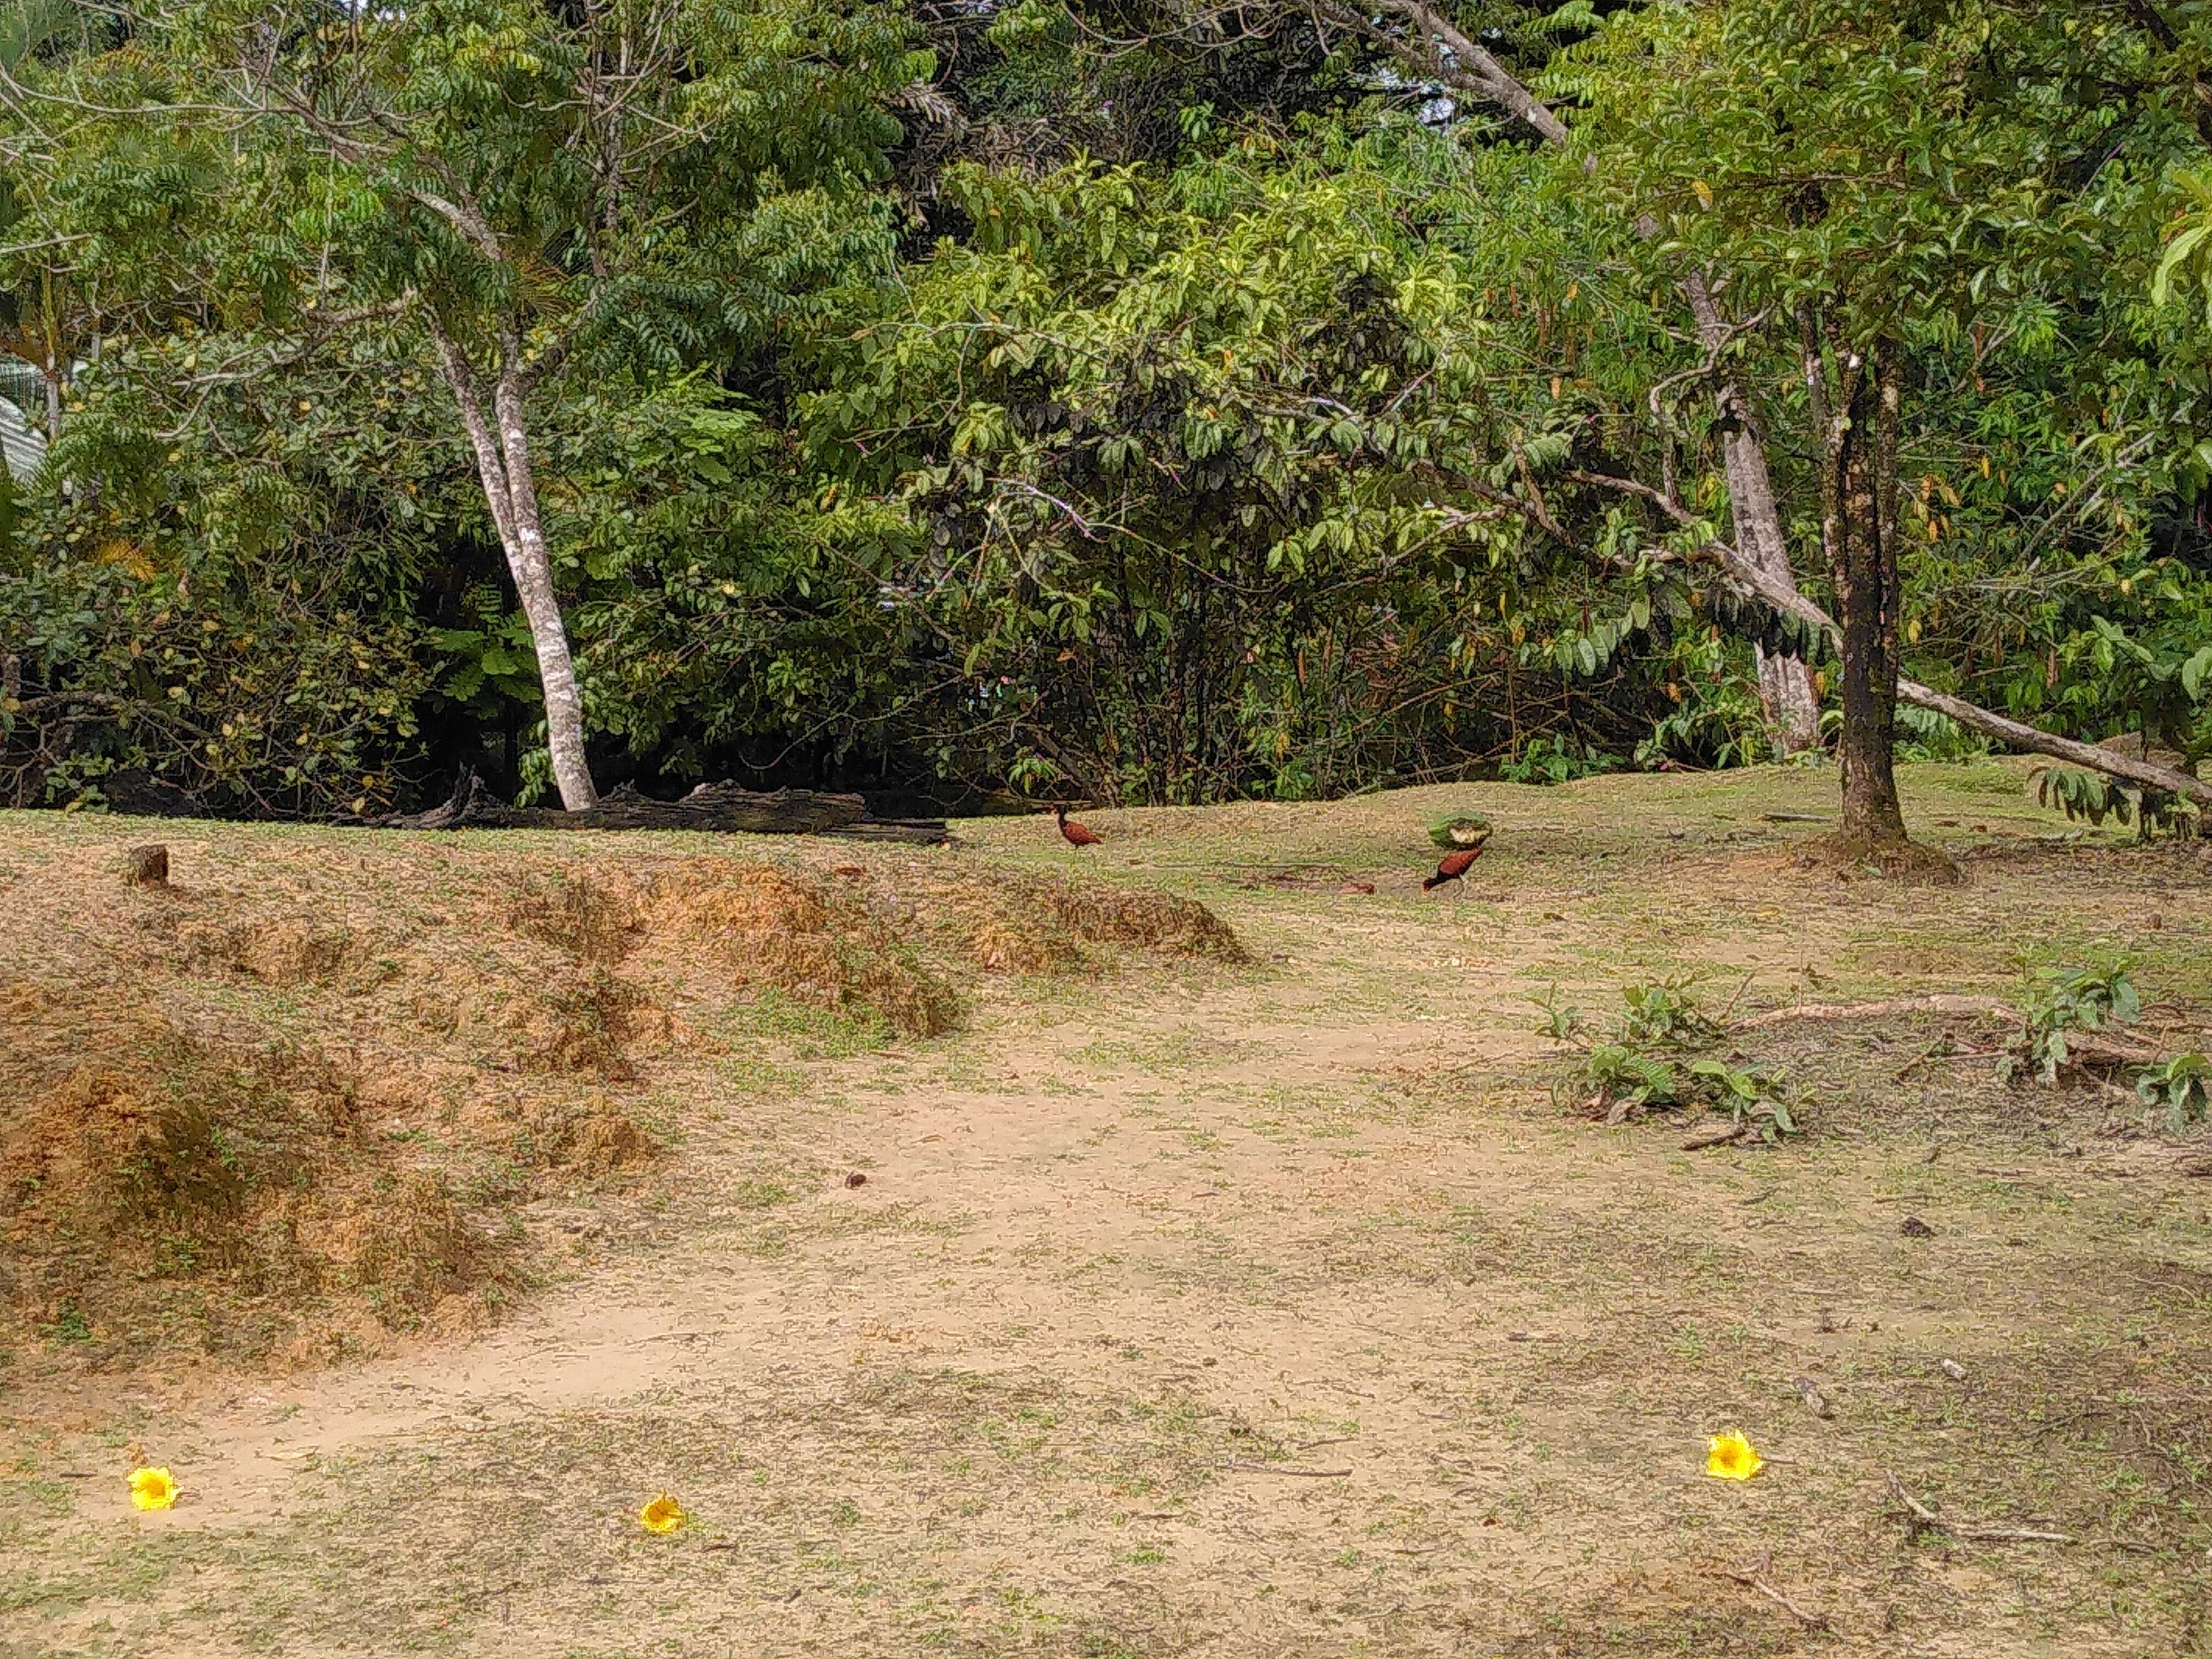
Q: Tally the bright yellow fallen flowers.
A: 3